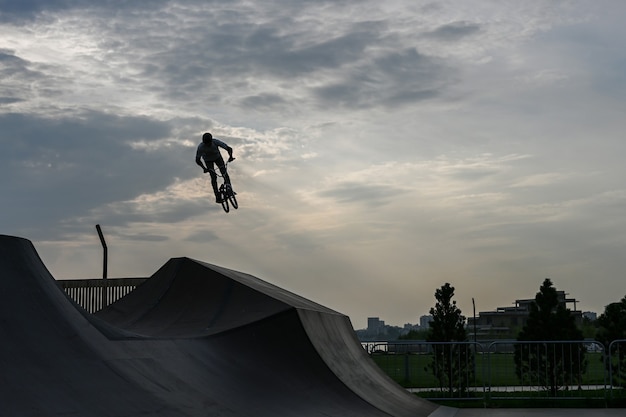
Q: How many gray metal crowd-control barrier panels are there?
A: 3